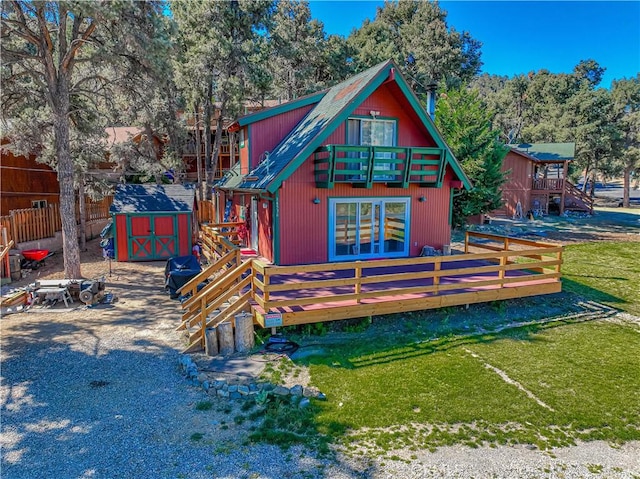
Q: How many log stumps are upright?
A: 3